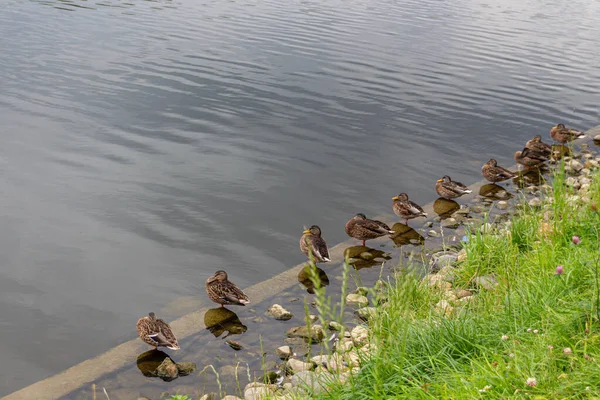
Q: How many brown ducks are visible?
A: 10